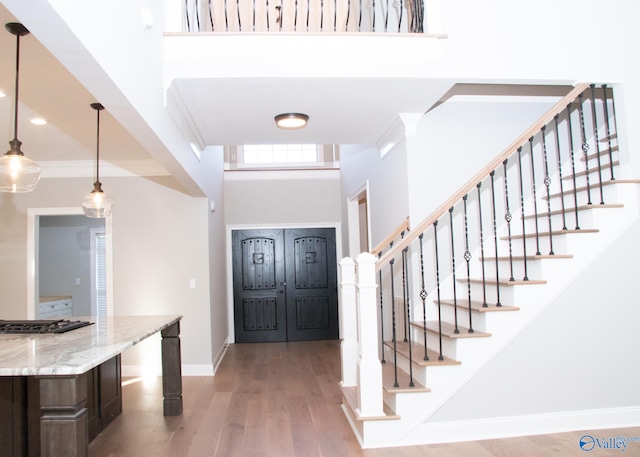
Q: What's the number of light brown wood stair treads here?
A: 13